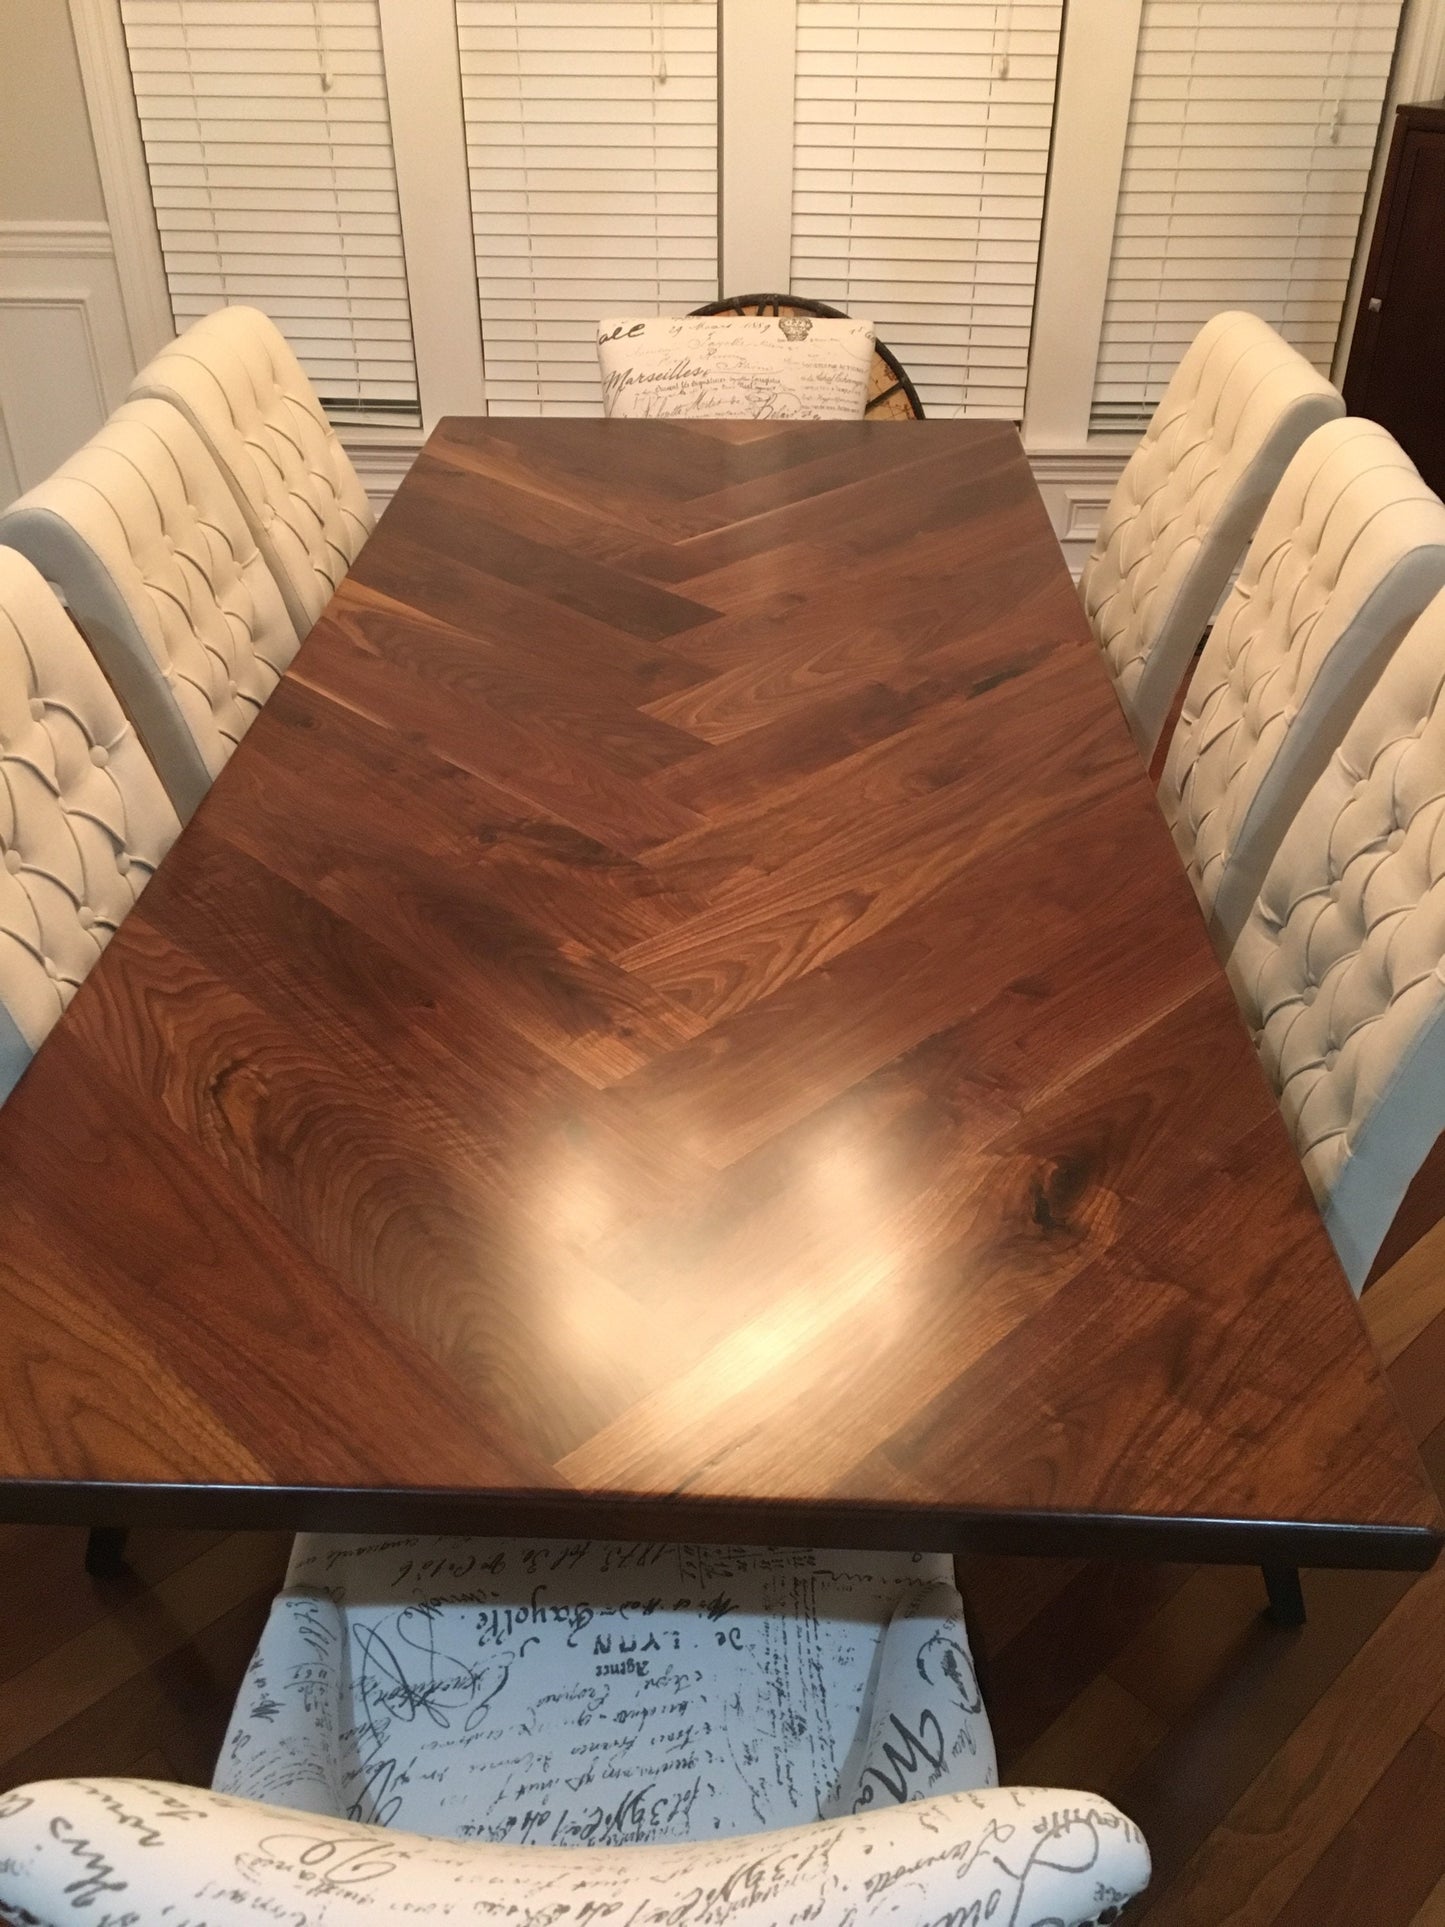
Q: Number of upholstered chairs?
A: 8